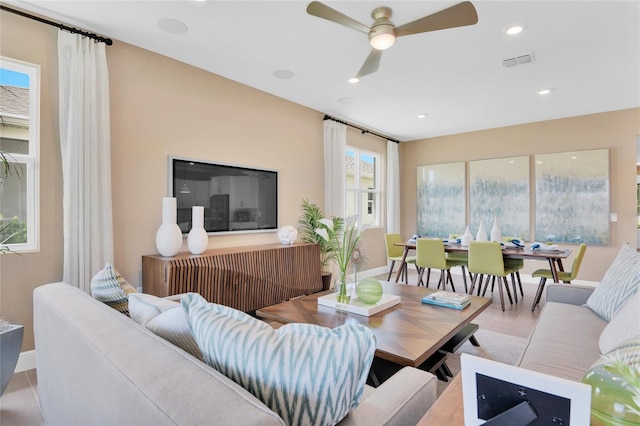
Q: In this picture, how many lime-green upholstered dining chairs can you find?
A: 6